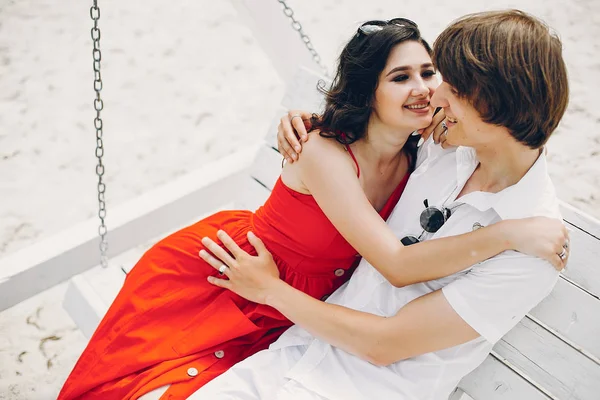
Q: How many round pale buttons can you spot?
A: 3